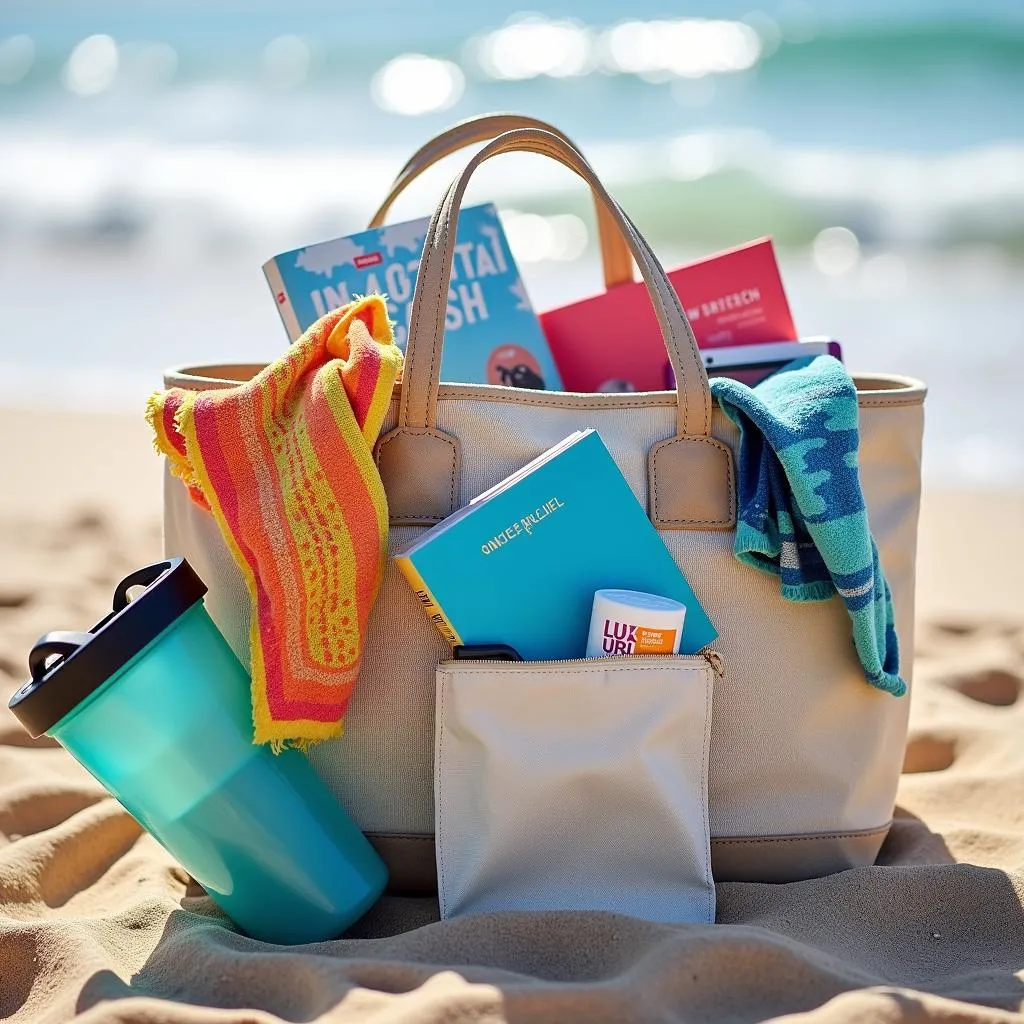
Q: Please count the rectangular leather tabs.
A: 2